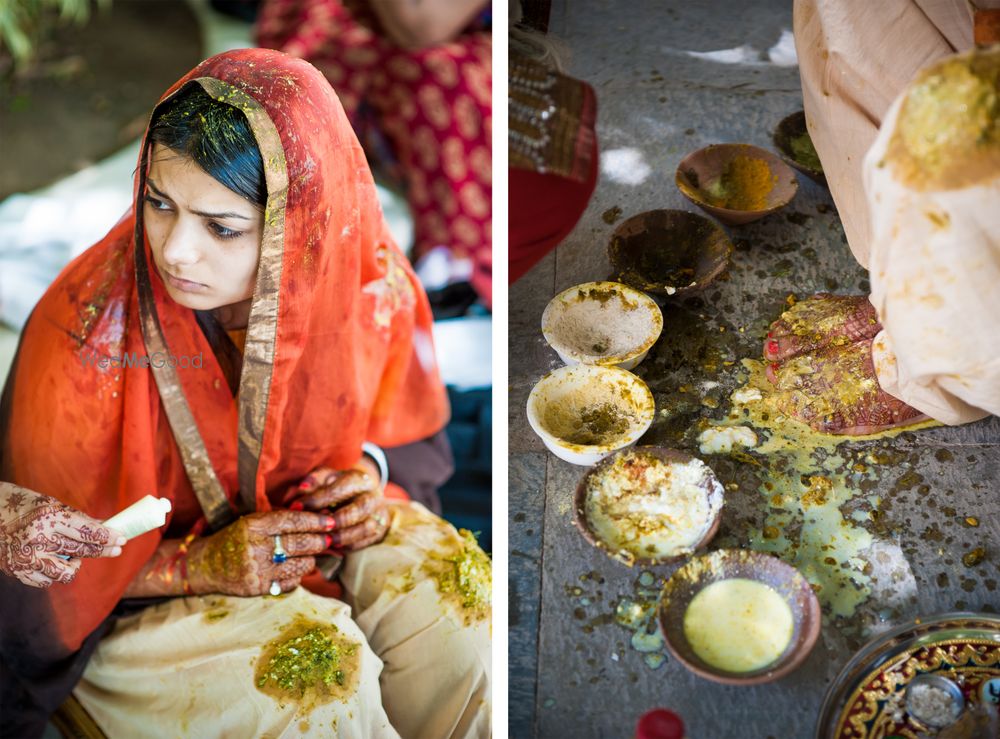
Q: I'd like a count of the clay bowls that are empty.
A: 1